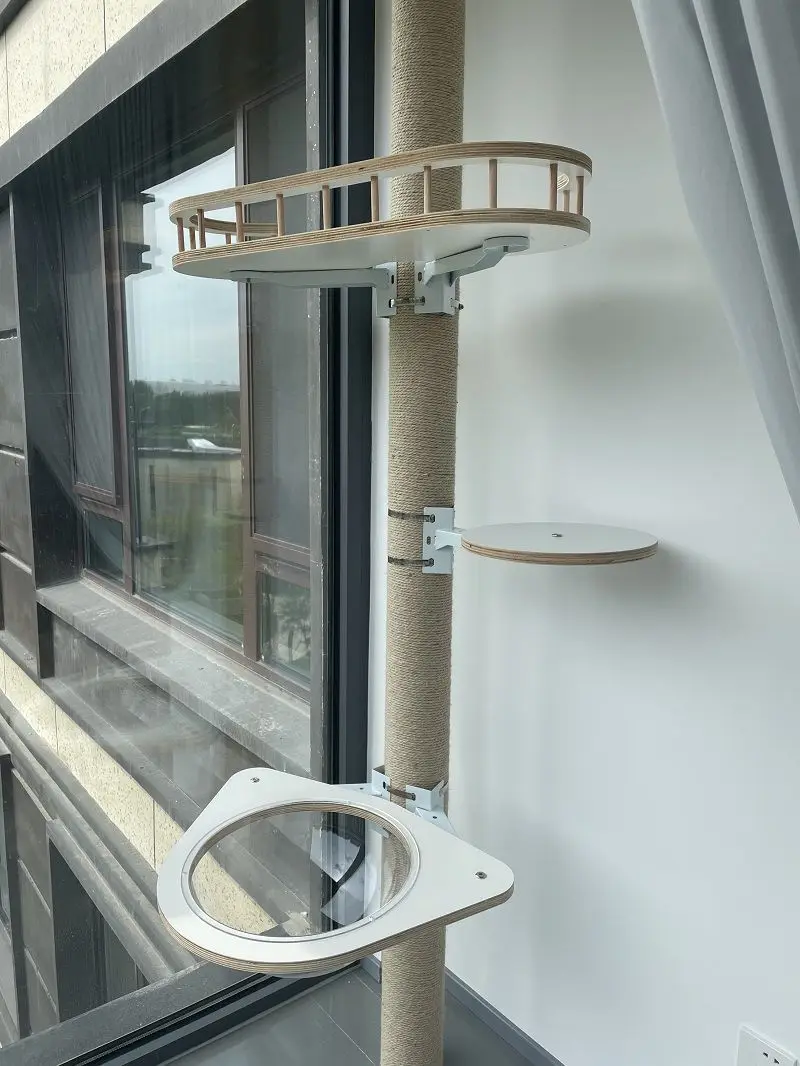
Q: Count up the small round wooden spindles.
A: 13